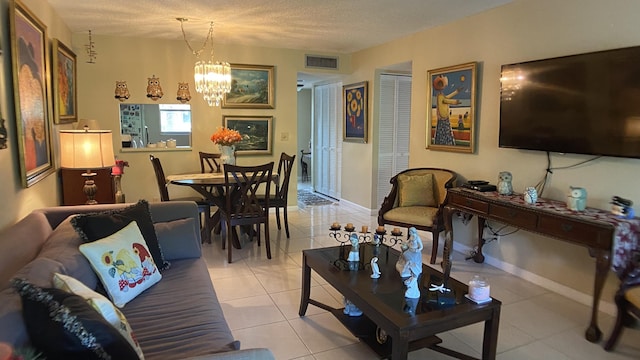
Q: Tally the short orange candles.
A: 5